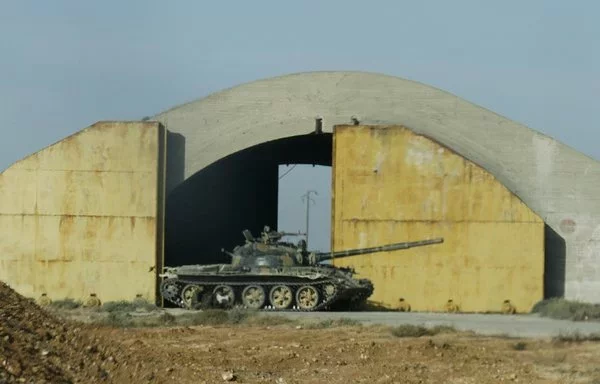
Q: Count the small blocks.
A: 6